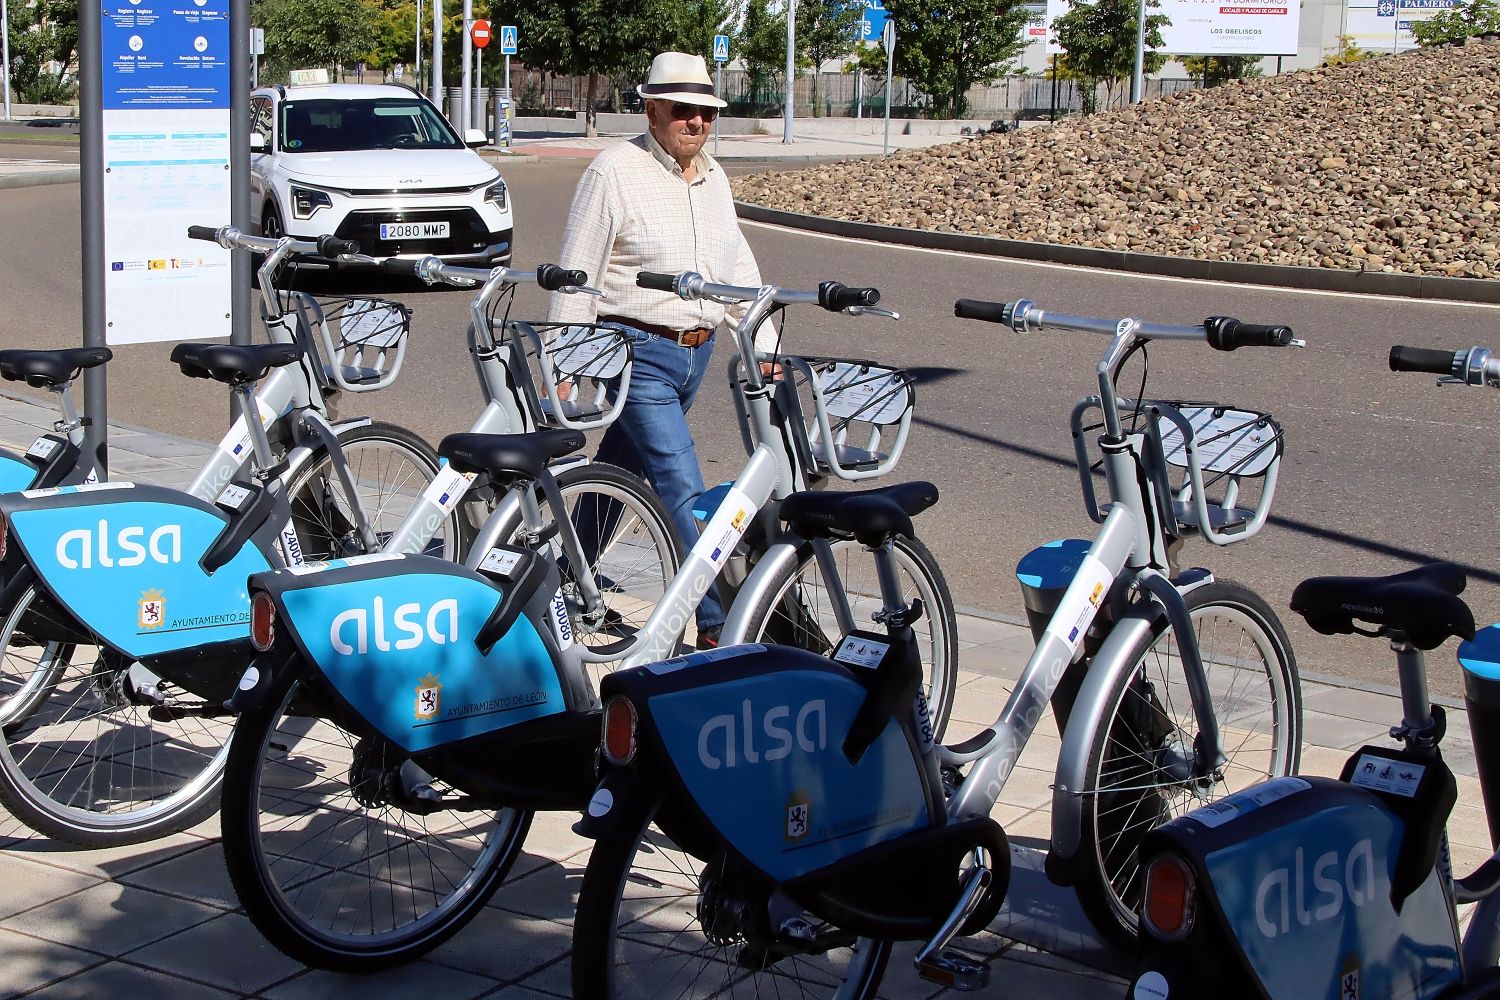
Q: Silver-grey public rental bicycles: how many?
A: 5